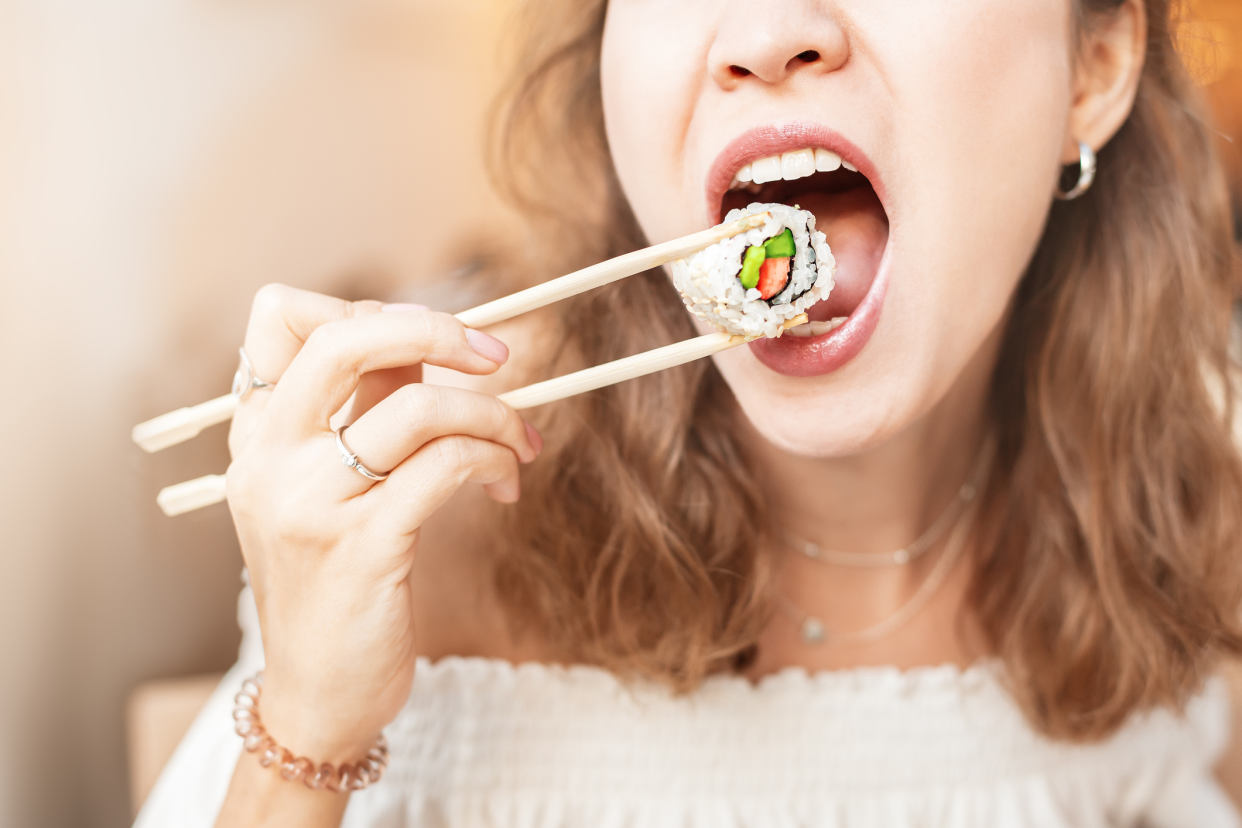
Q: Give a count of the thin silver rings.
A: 2